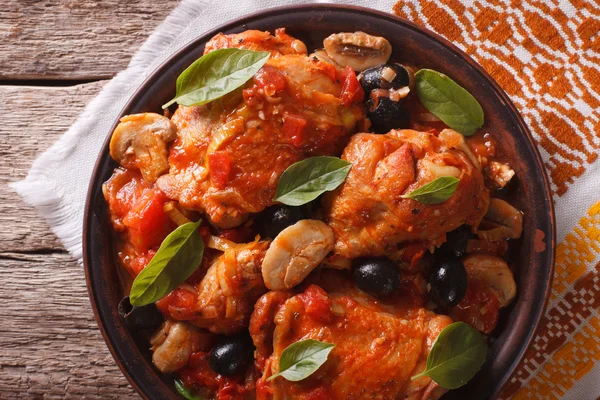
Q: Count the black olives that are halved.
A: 0